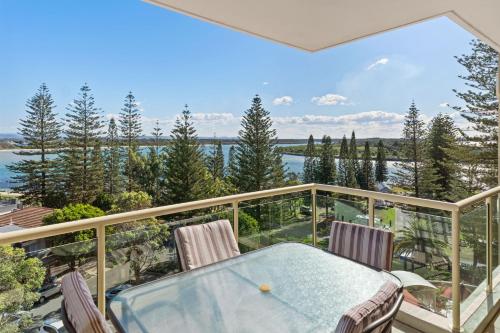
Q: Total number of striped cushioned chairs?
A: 4